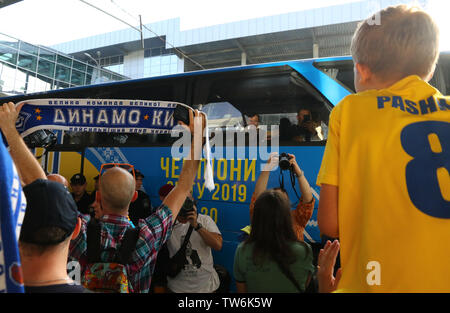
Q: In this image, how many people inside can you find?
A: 2